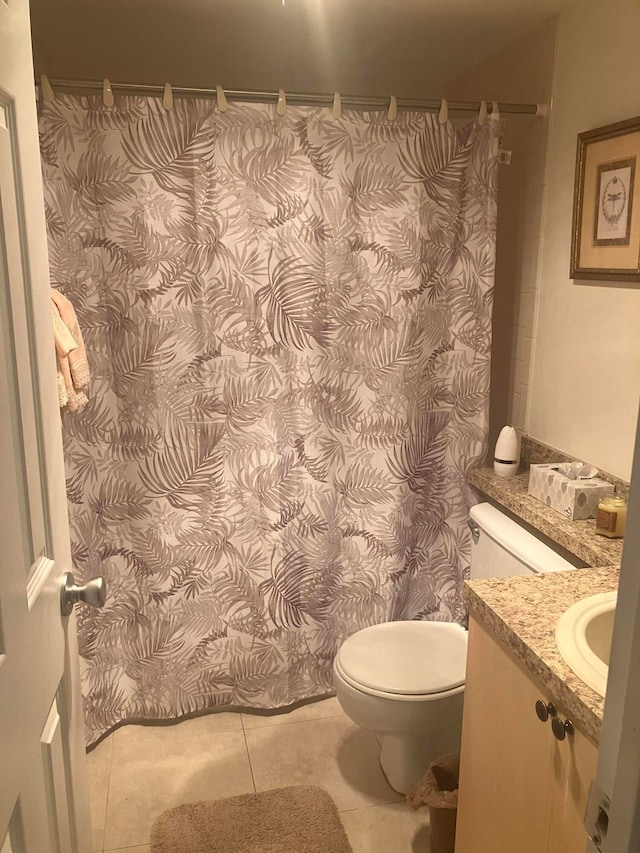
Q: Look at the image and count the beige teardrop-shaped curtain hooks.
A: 10